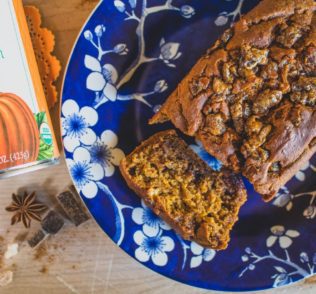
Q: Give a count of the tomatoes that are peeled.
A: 0